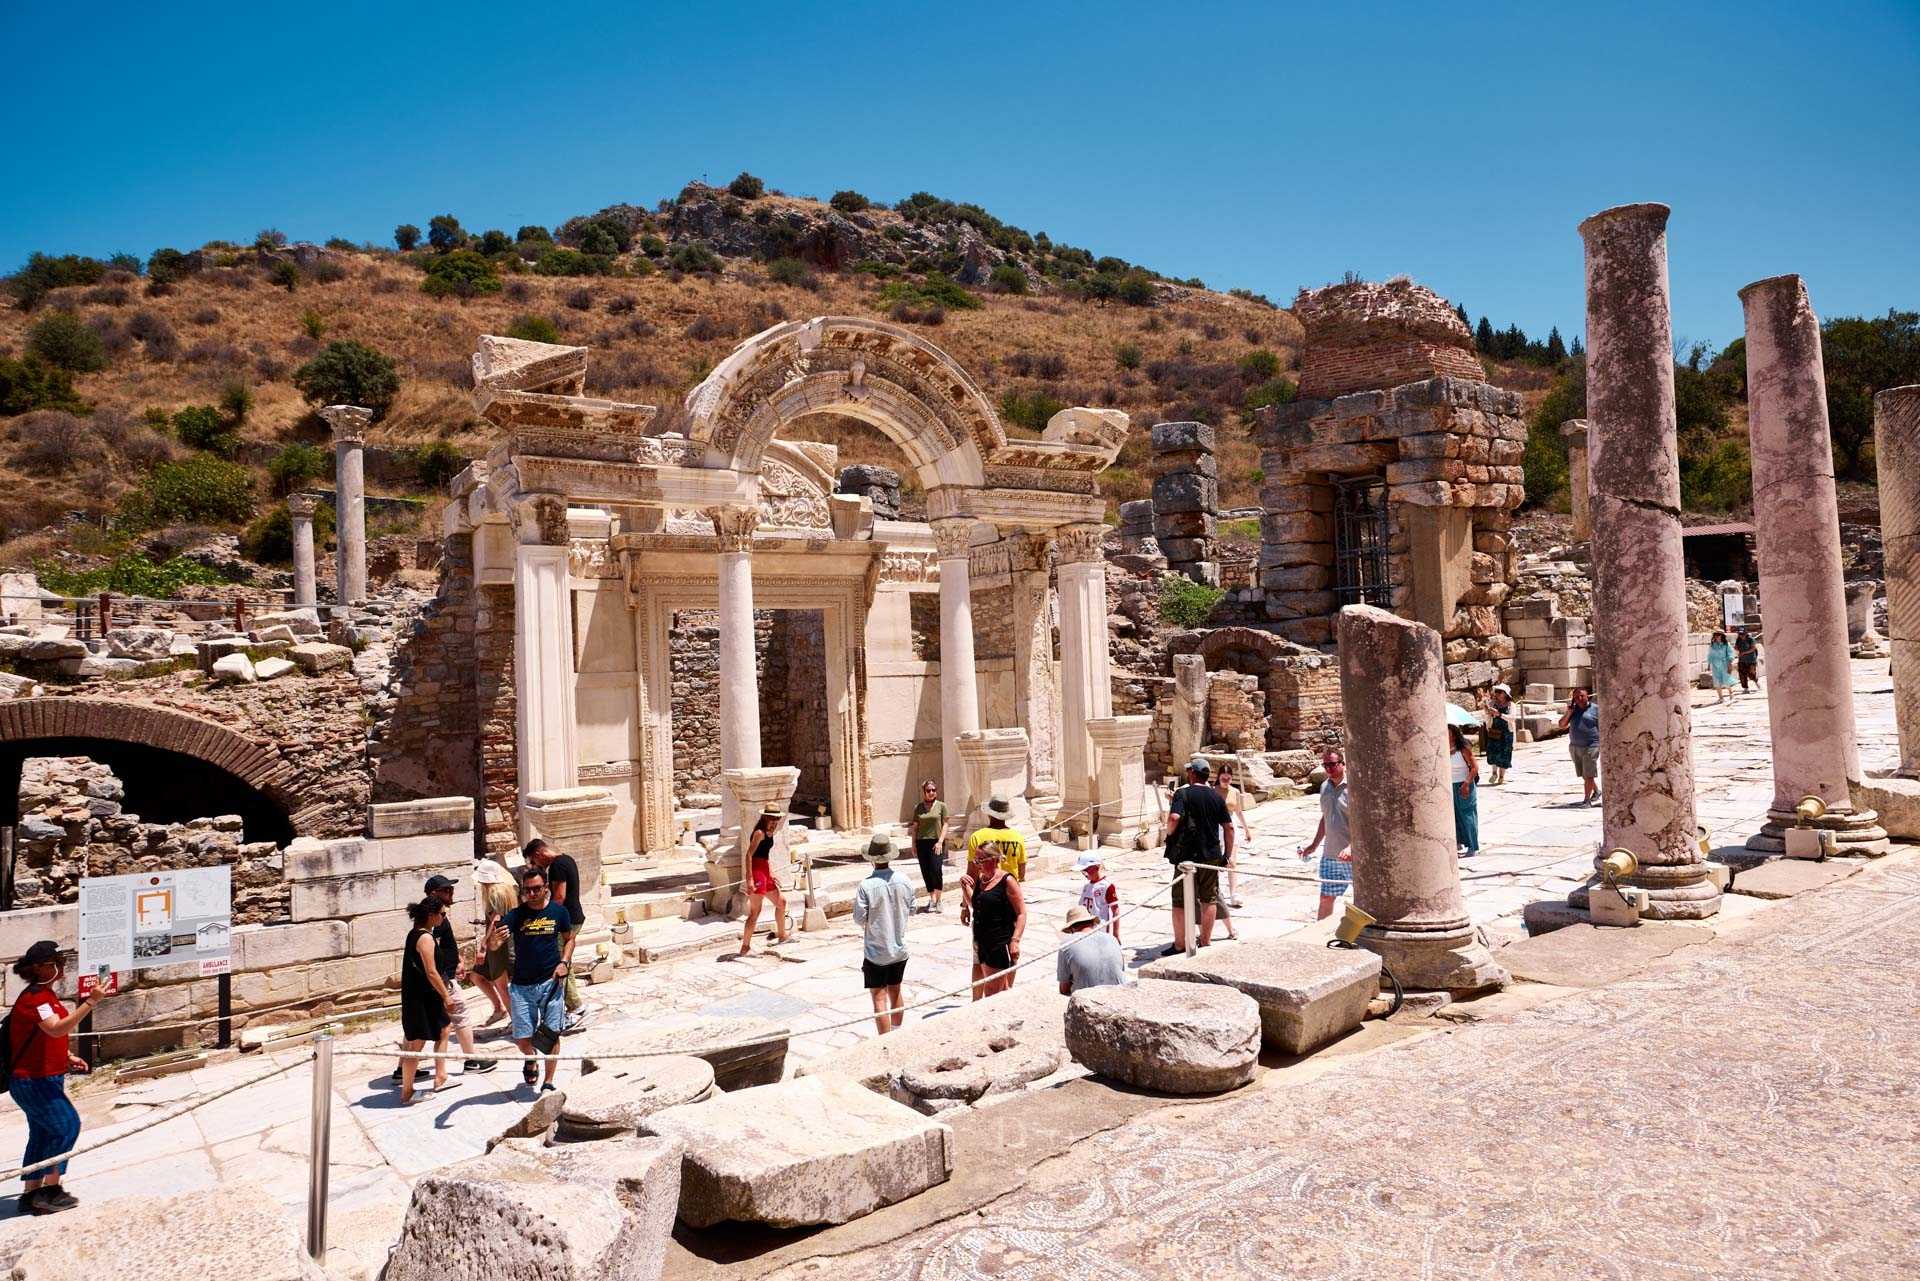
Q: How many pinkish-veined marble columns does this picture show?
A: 3